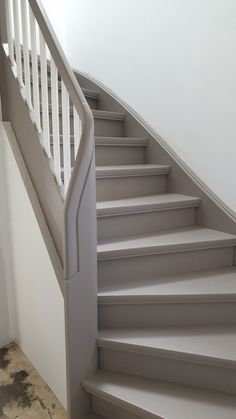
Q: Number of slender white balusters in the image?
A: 8